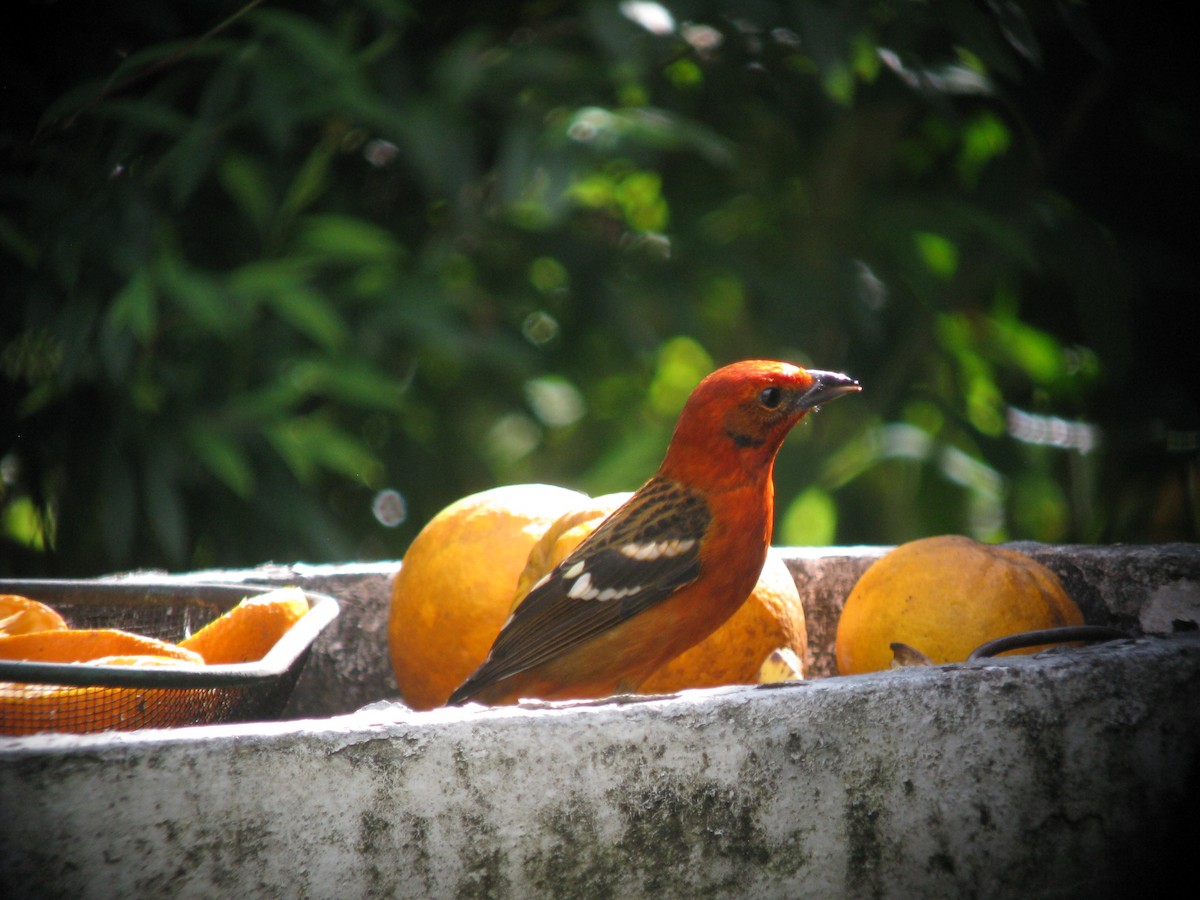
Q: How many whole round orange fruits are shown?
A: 3